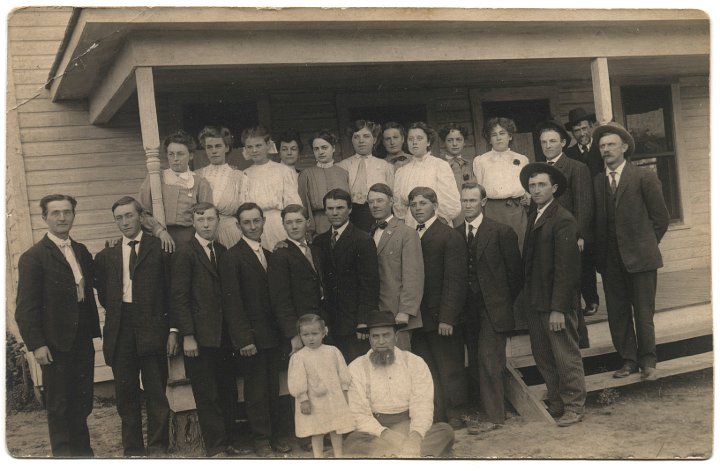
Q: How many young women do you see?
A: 10